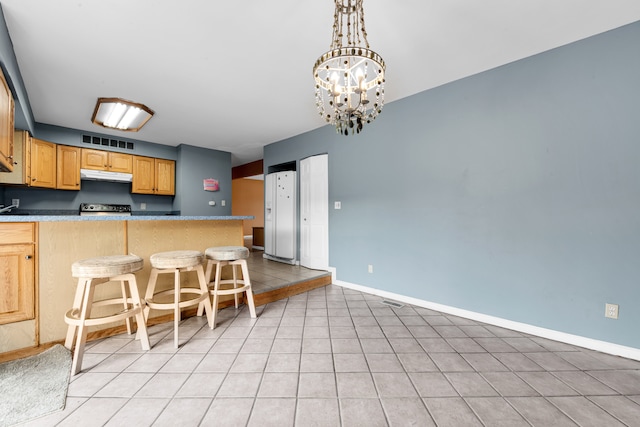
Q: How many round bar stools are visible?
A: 3